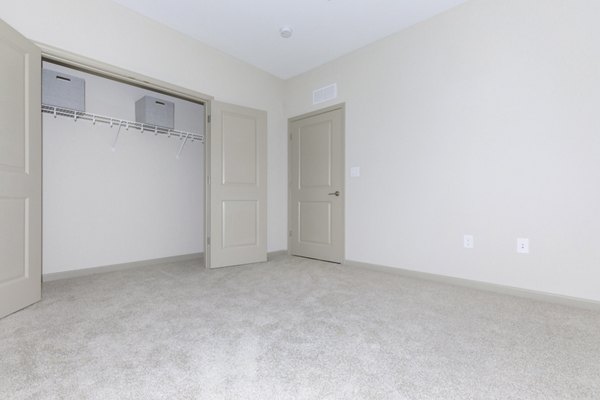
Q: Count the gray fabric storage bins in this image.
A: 2